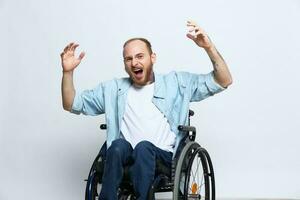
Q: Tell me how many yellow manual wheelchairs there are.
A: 0